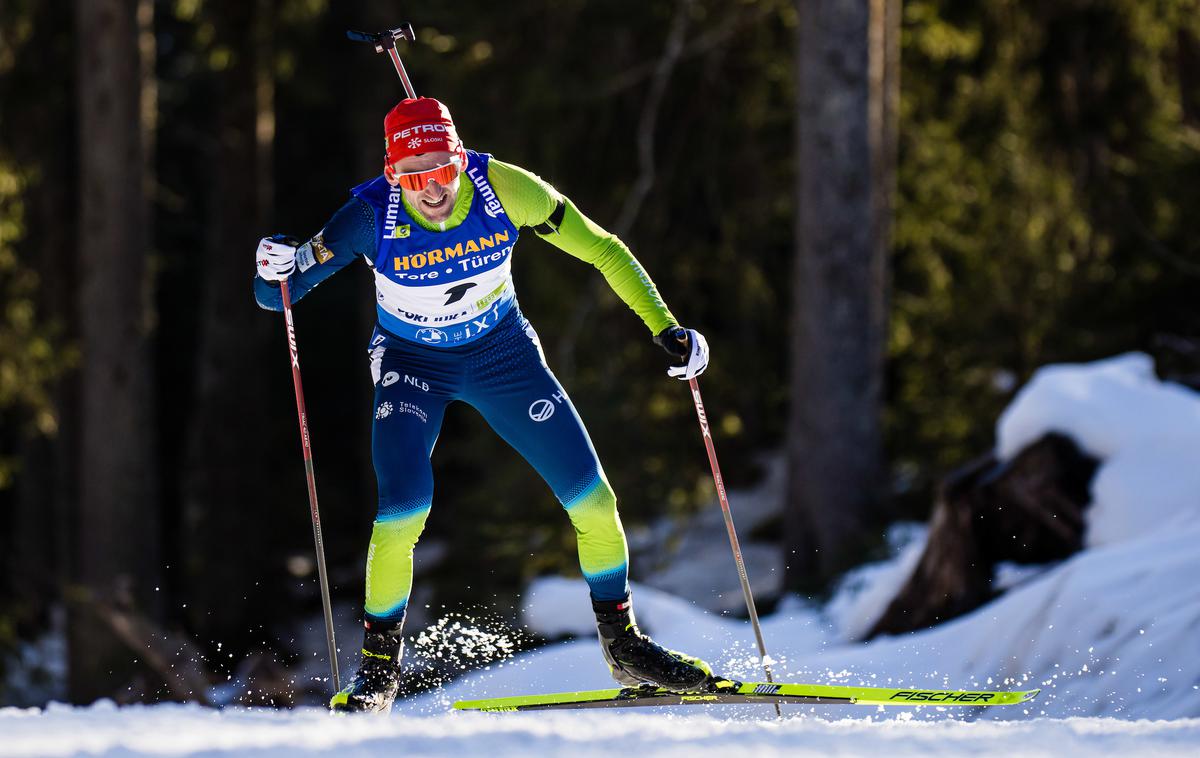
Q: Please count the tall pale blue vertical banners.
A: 0